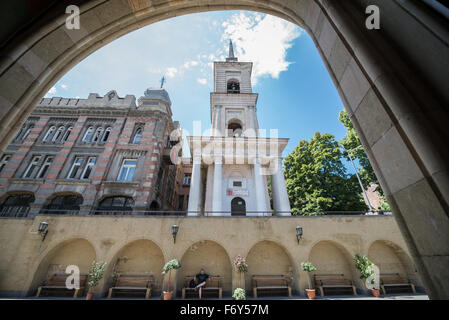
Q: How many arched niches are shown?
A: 6